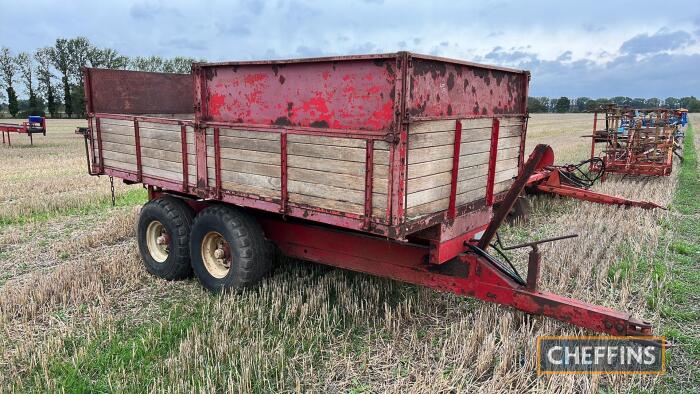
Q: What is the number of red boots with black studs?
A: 0